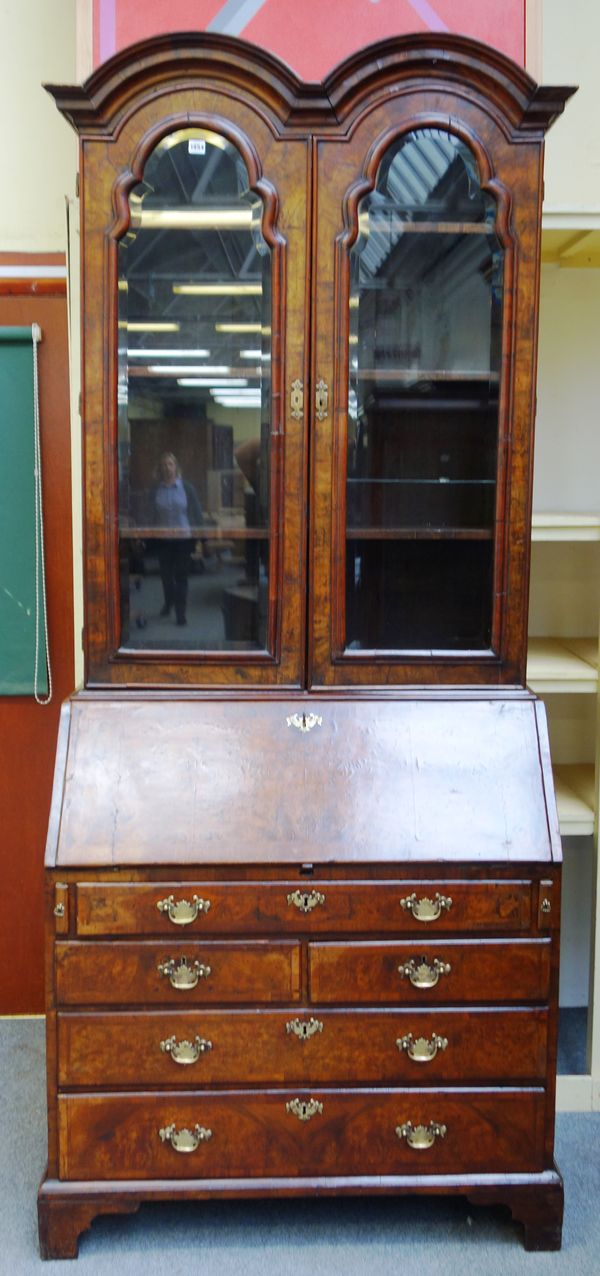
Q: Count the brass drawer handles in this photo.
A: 8